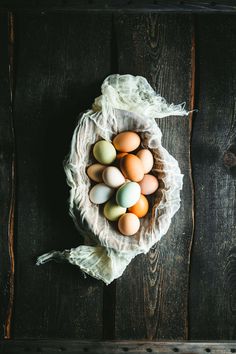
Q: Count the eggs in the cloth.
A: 13